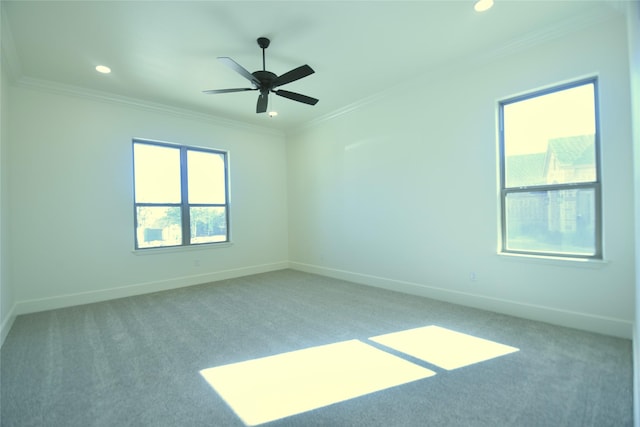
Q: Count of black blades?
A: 5